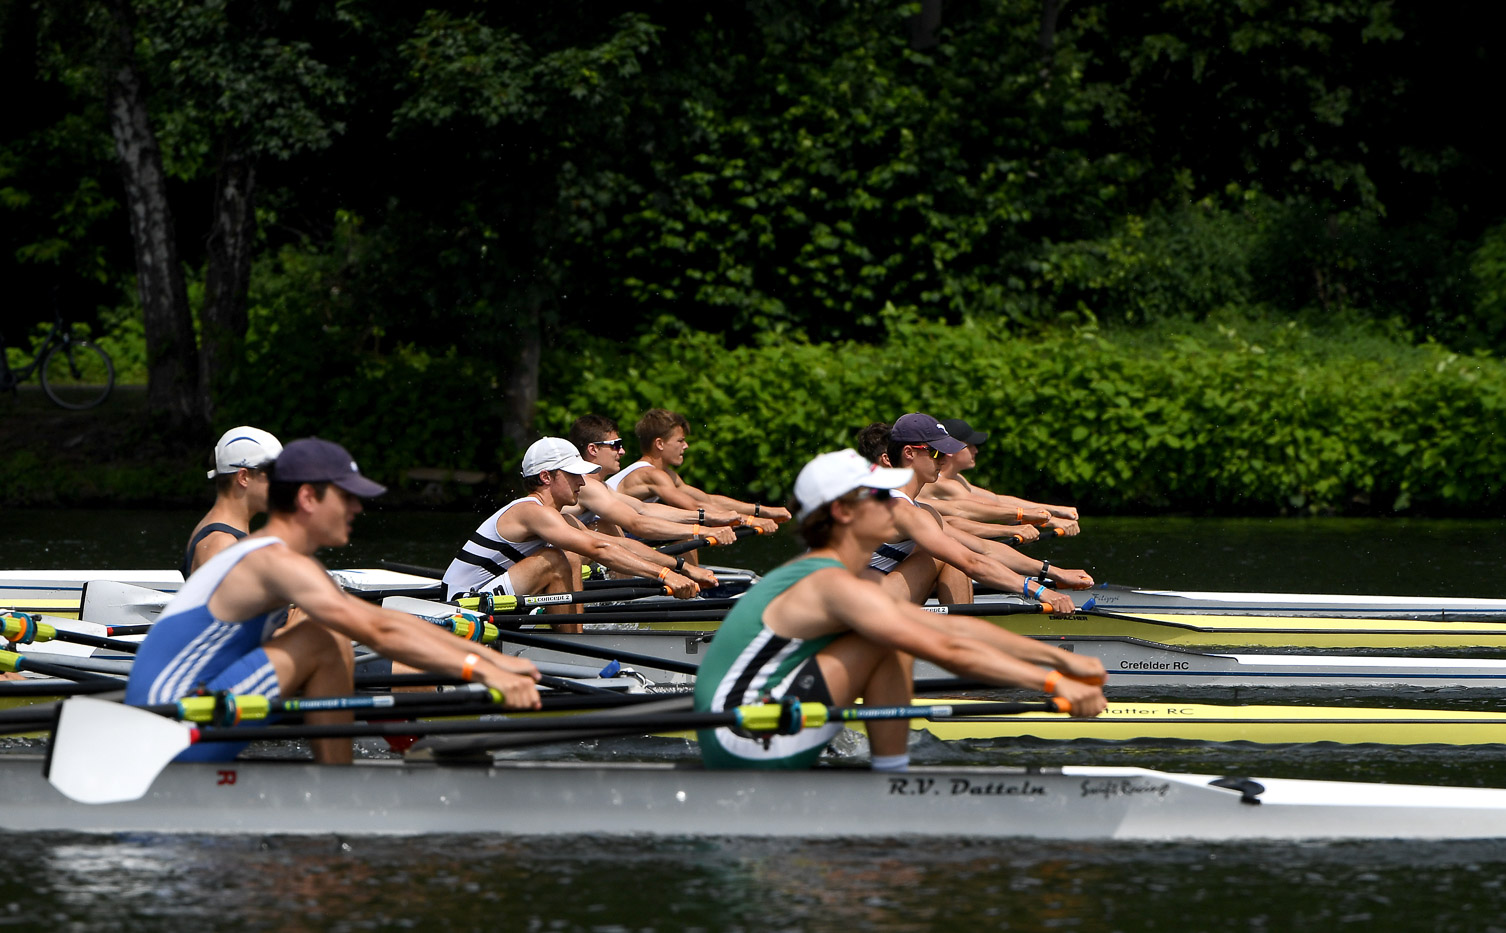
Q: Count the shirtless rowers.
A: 0